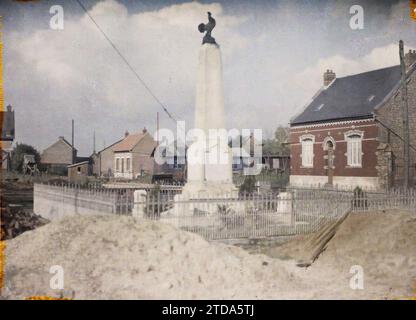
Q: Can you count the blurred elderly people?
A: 0